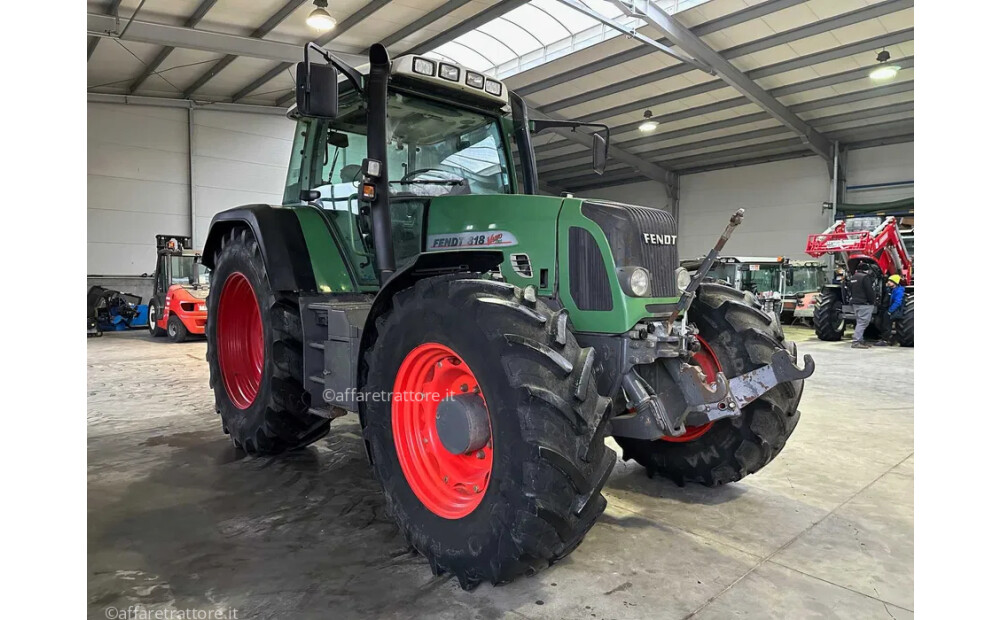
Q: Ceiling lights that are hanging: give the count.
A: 3